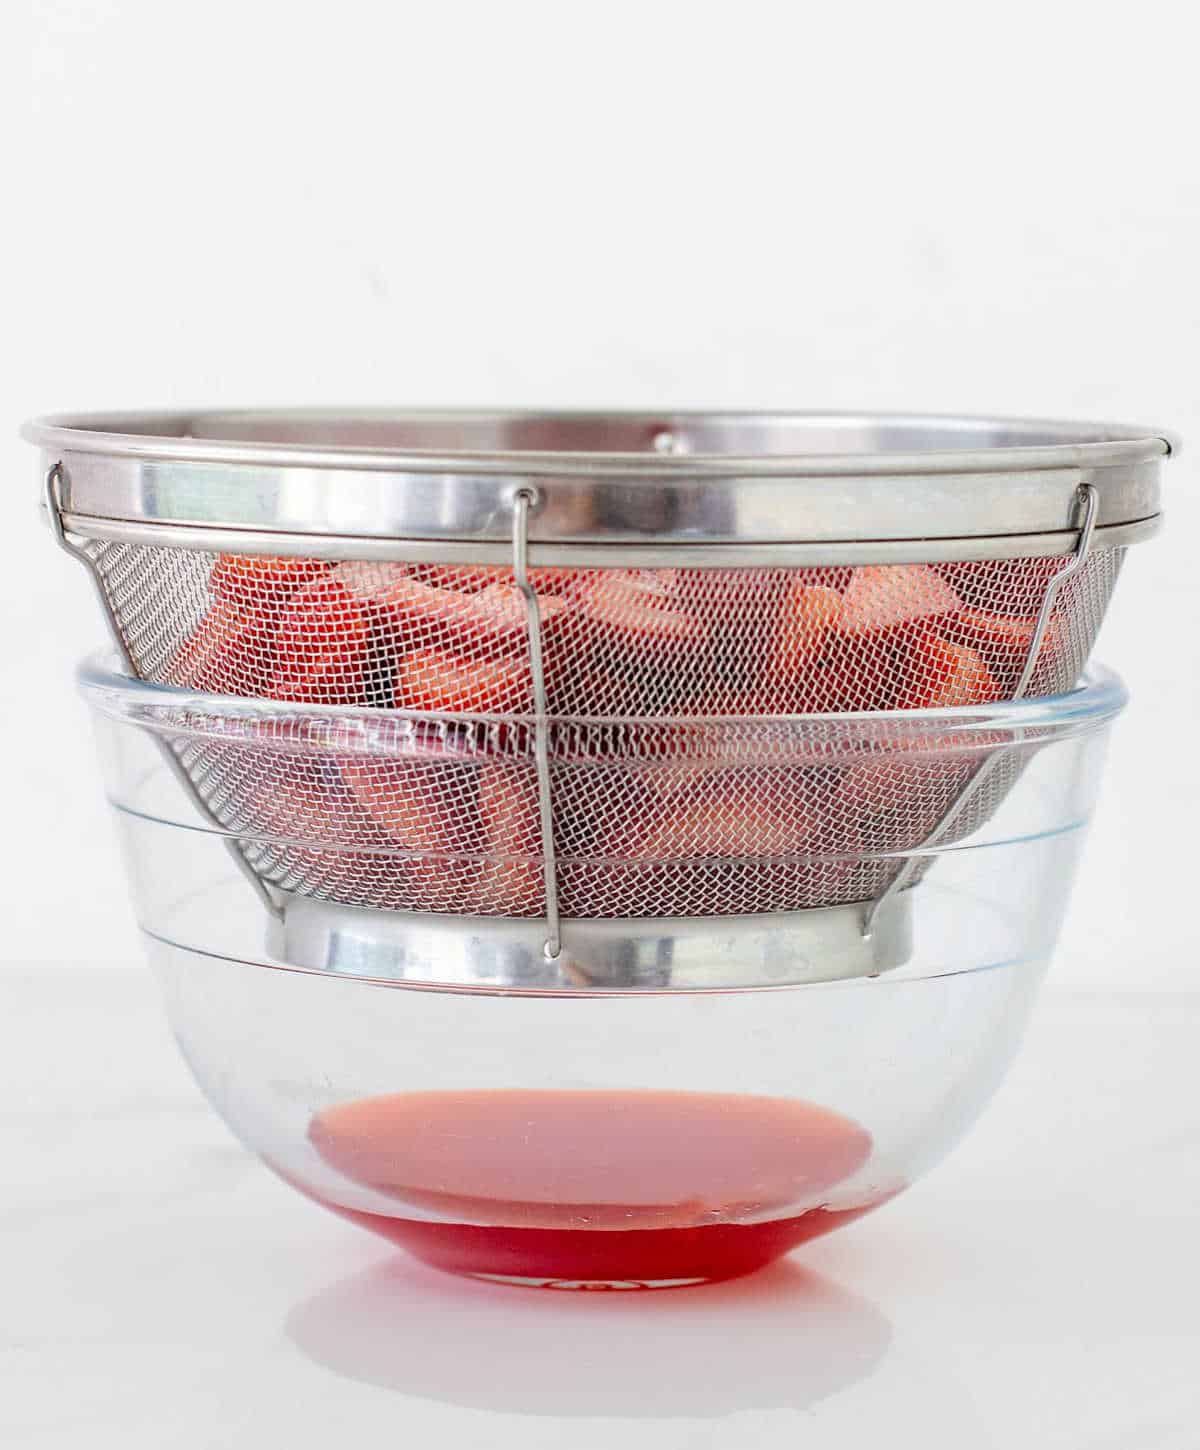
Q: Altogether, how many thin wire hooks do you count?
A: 3